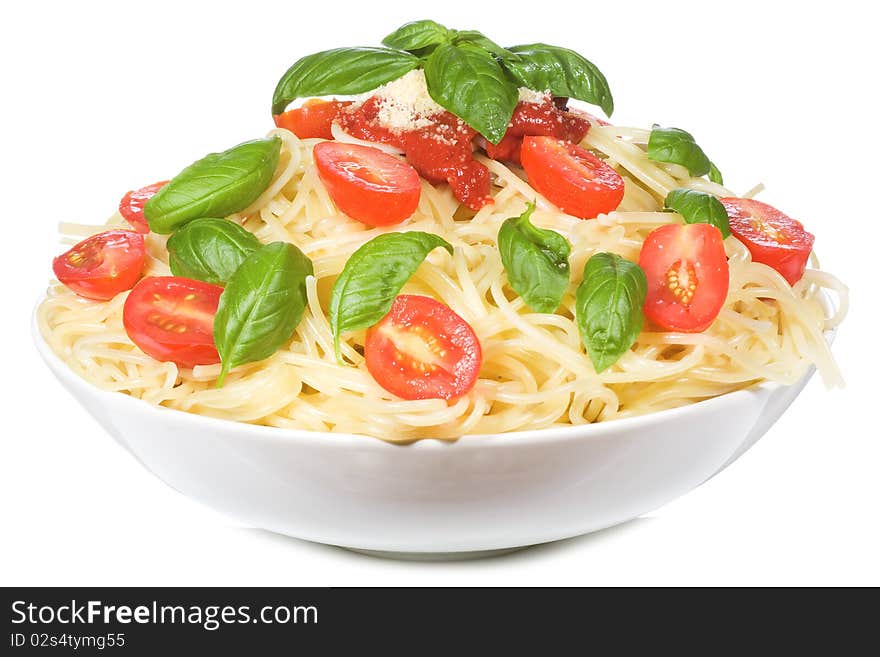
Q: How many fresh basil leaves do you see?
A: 13